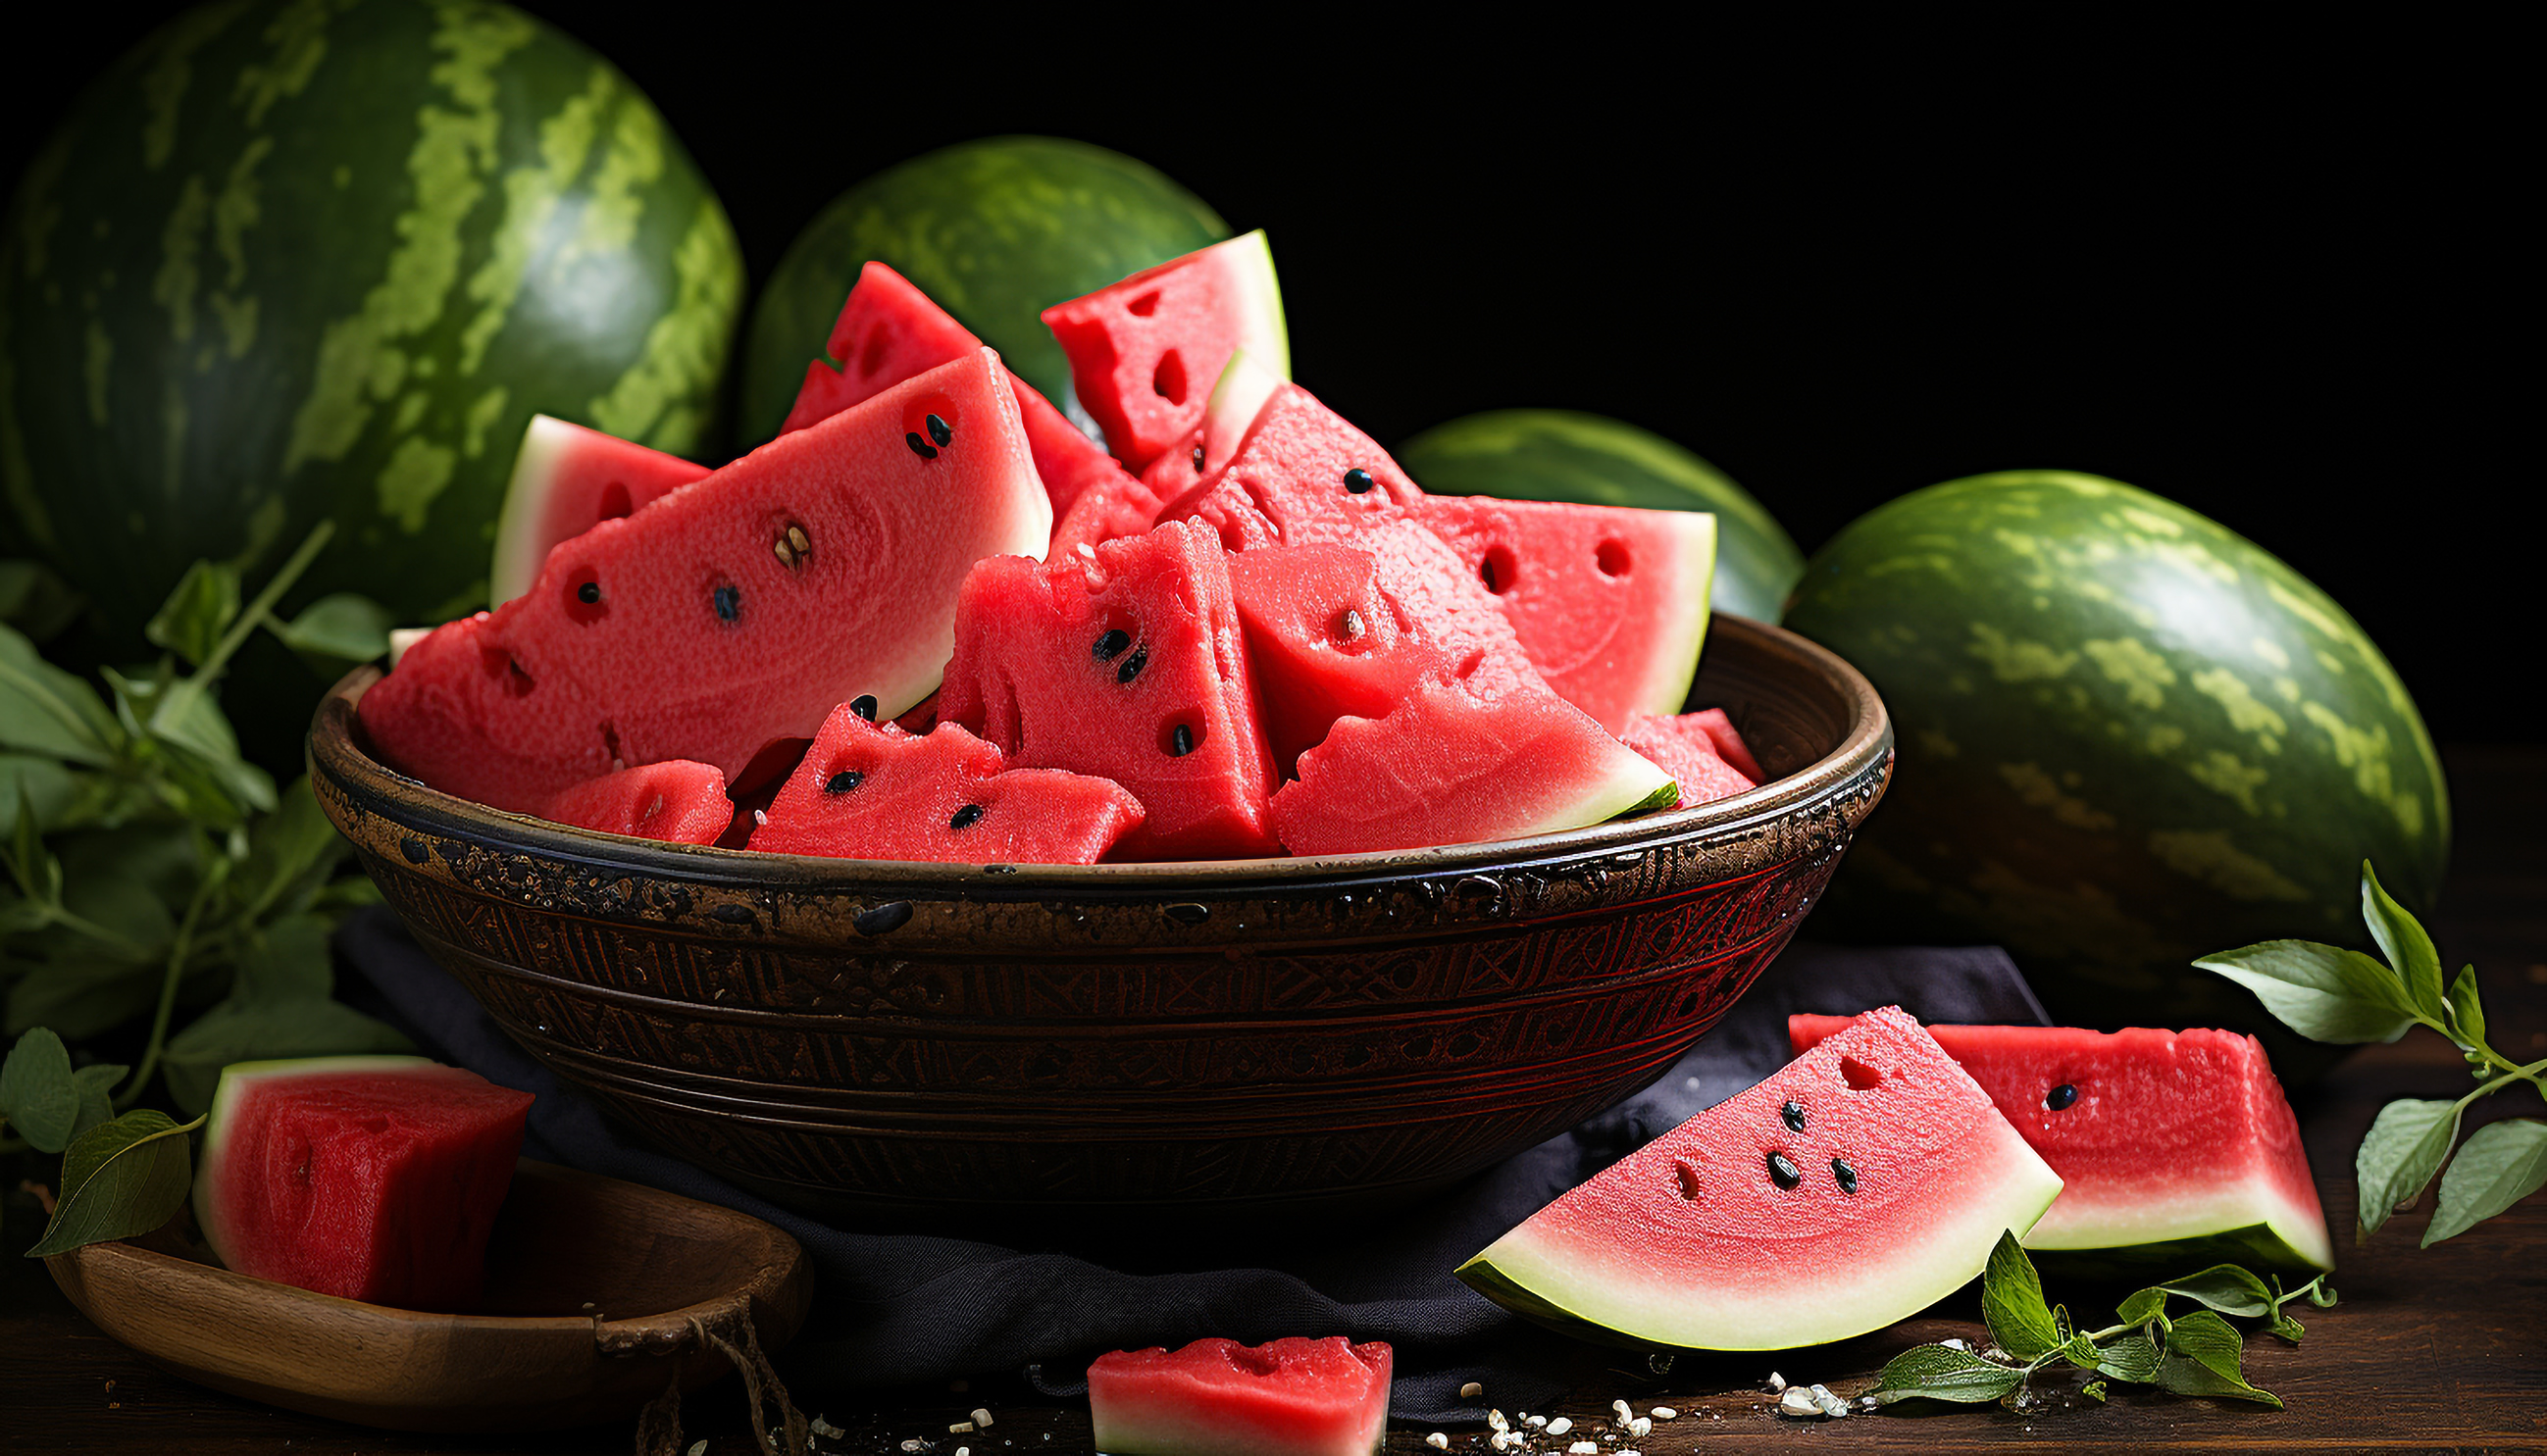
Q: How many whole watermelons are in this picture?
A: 4